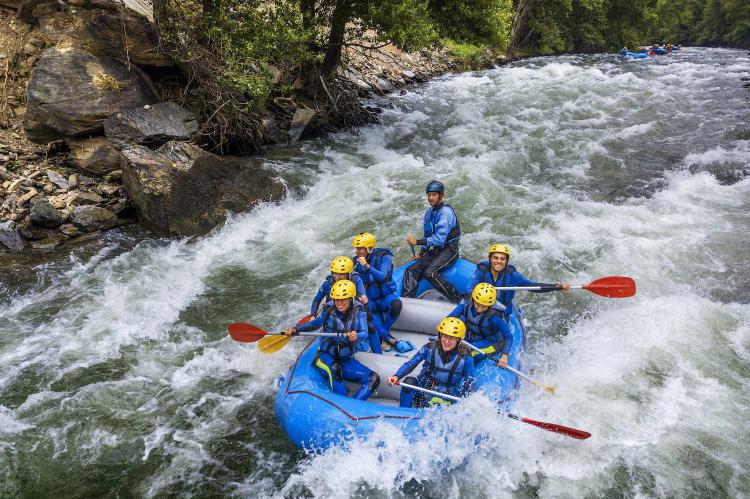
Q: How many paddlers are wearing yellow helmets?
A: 6